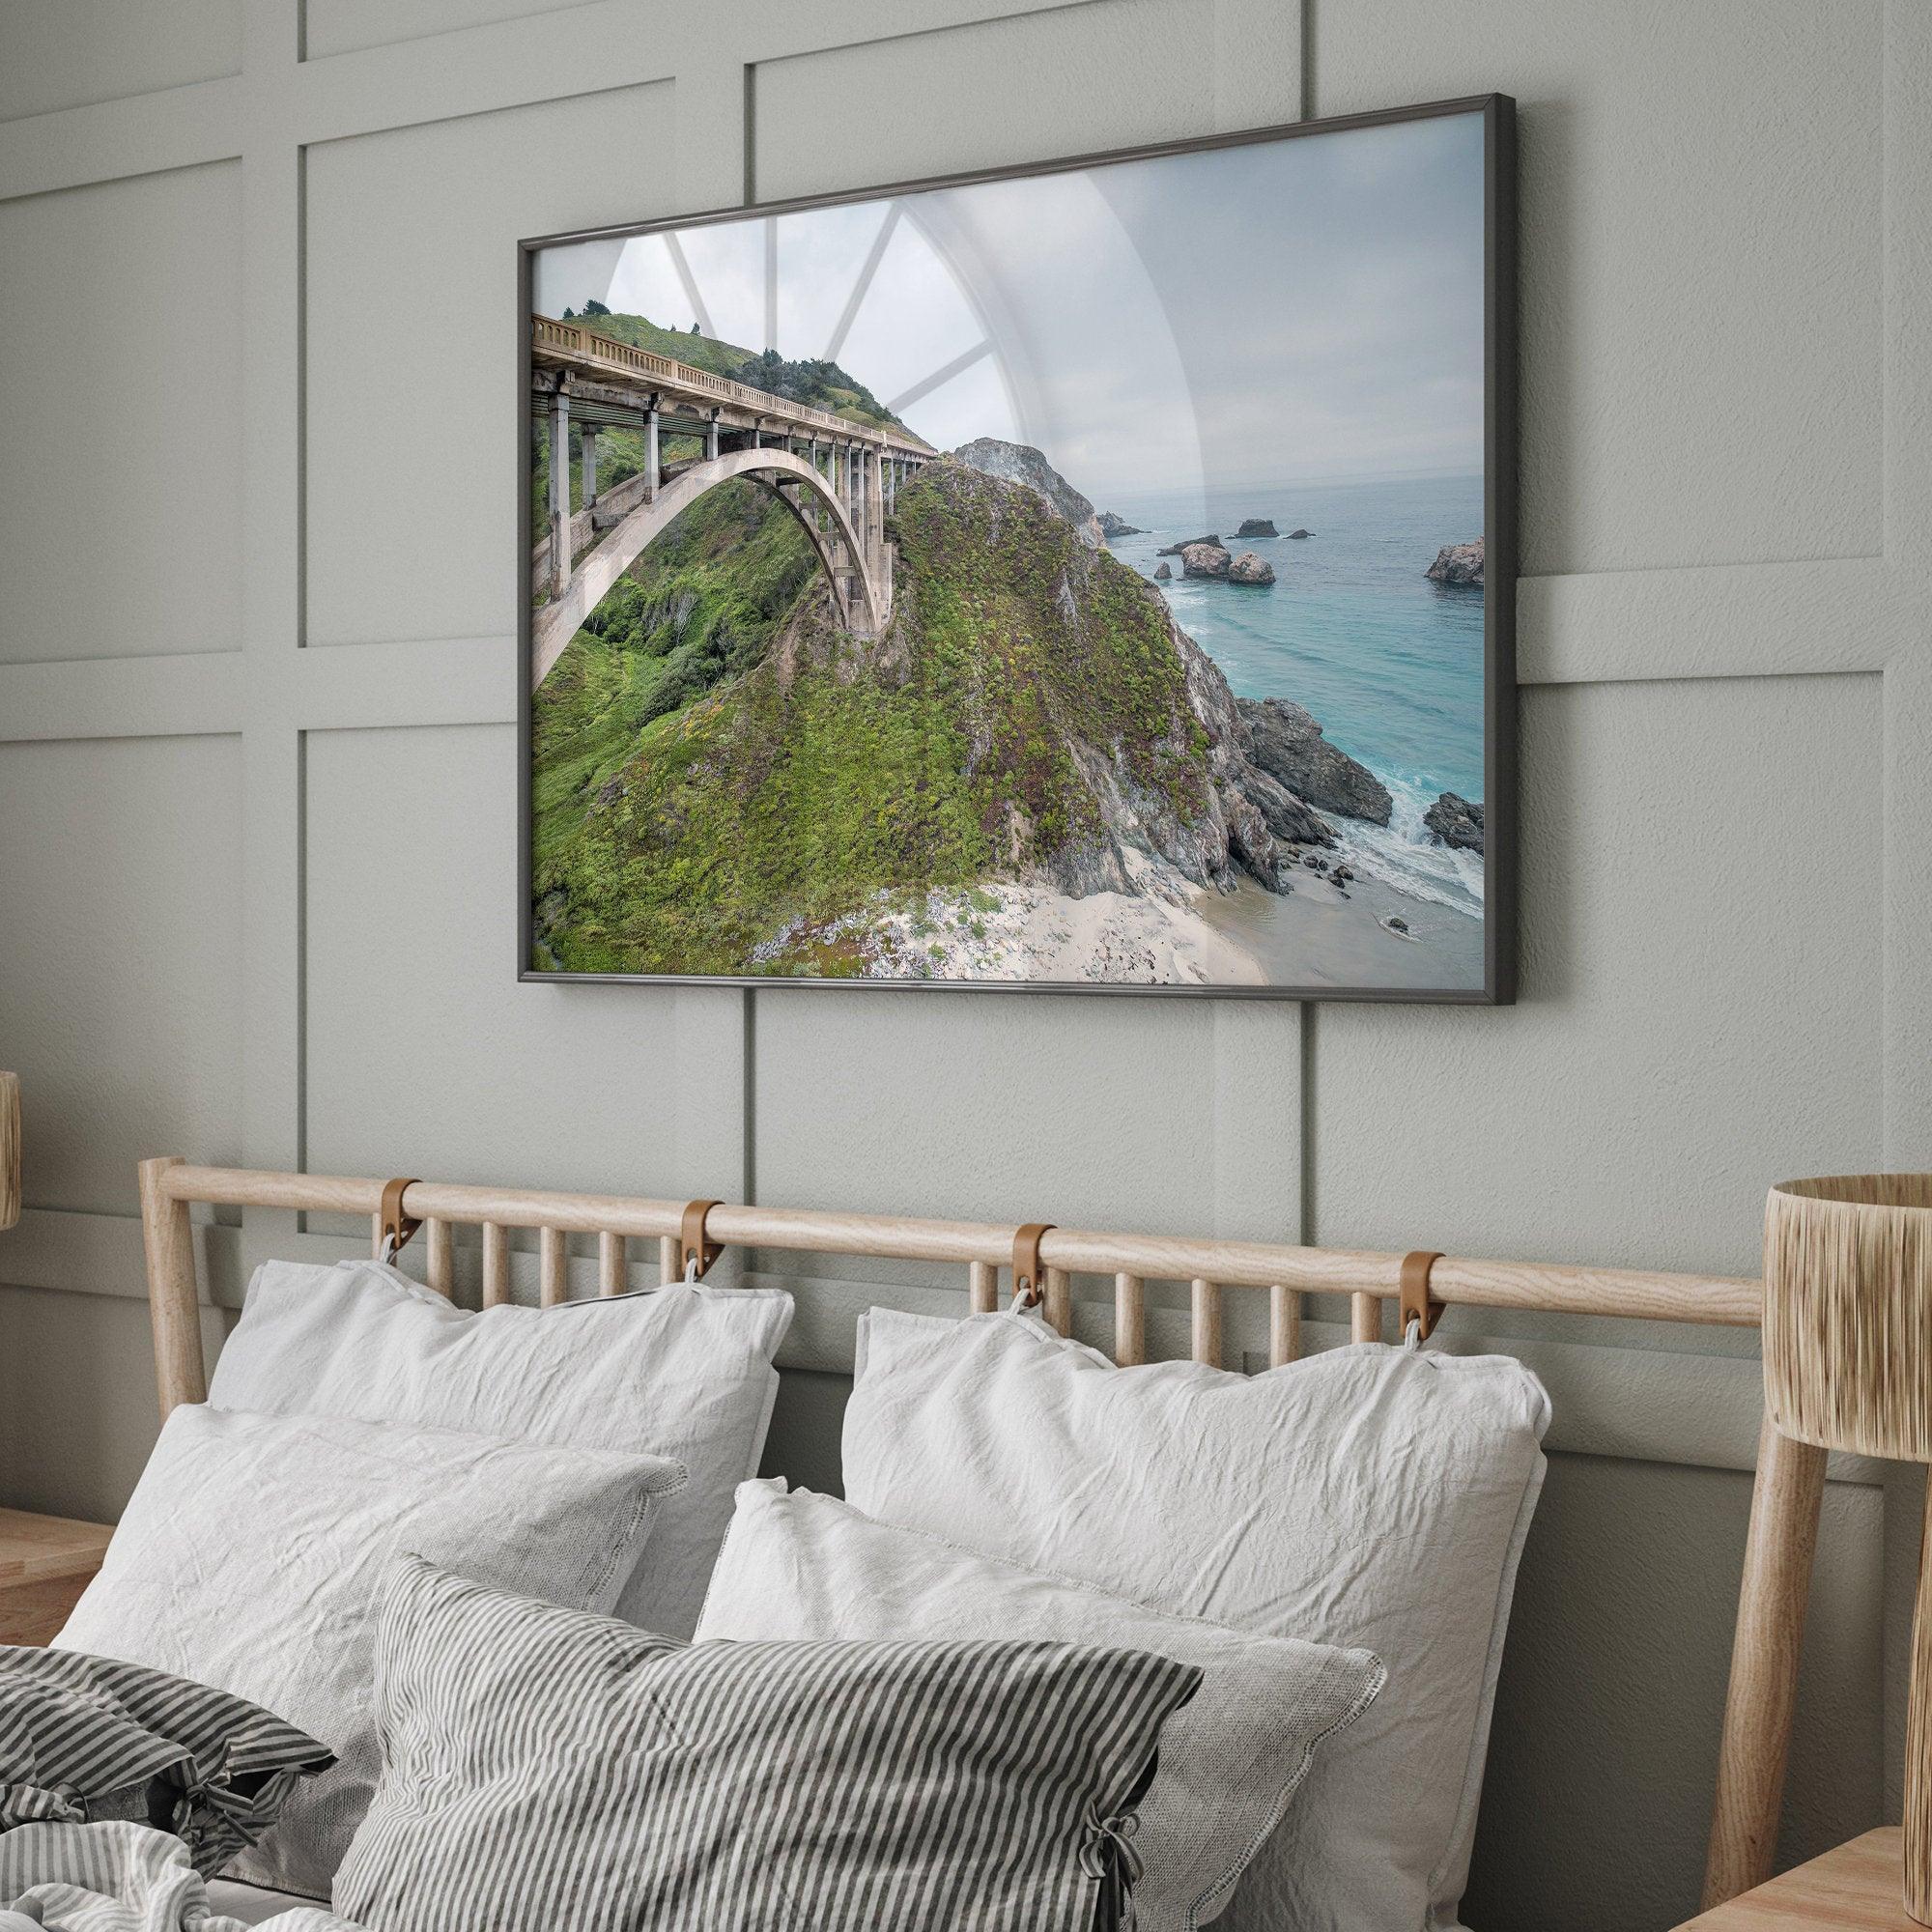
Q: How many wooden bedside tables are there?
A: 2